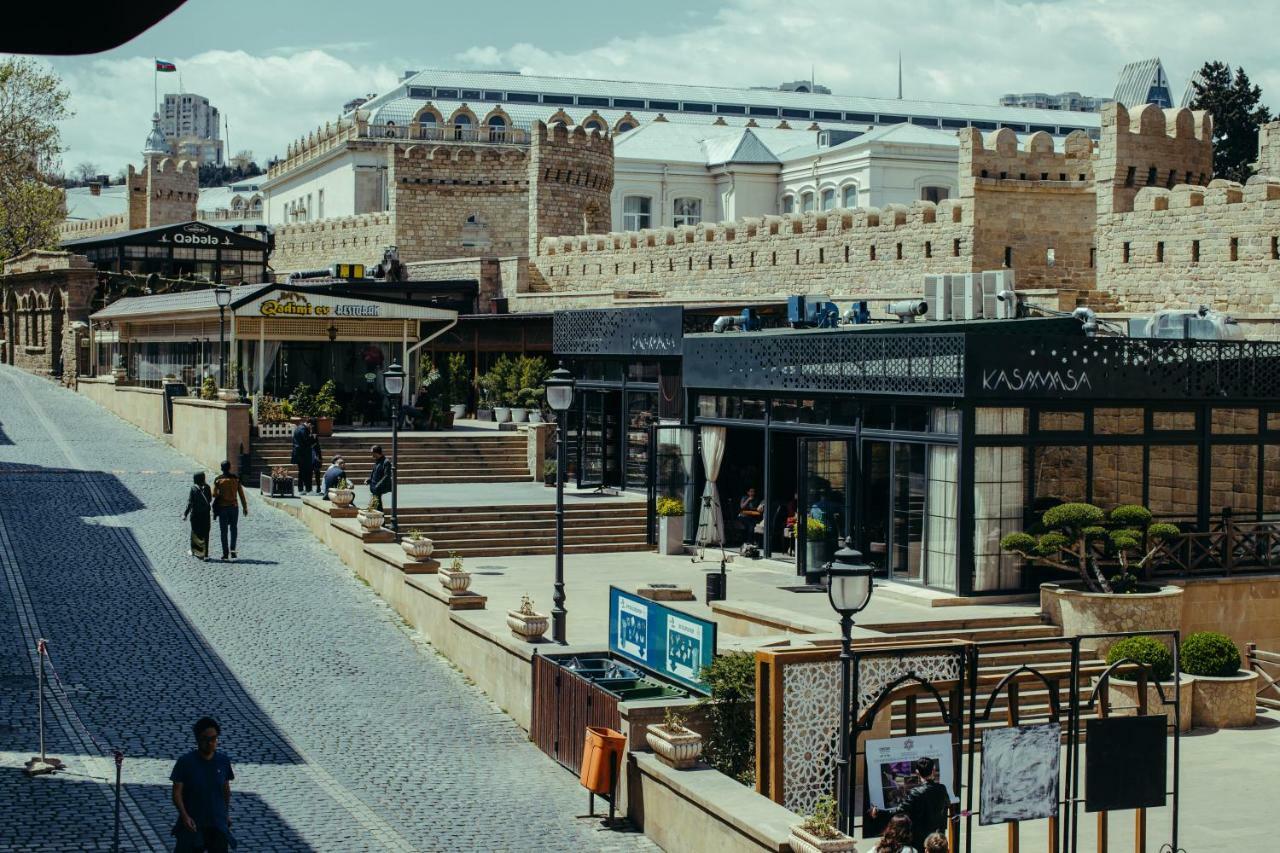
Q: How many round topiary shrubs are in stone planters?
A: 2